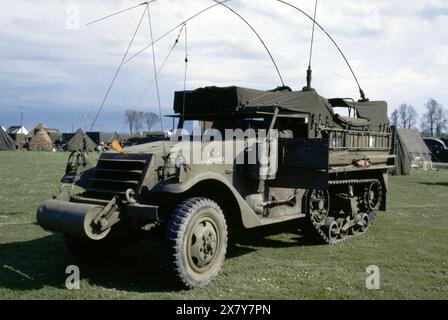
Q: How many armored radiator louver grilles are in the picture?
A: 1